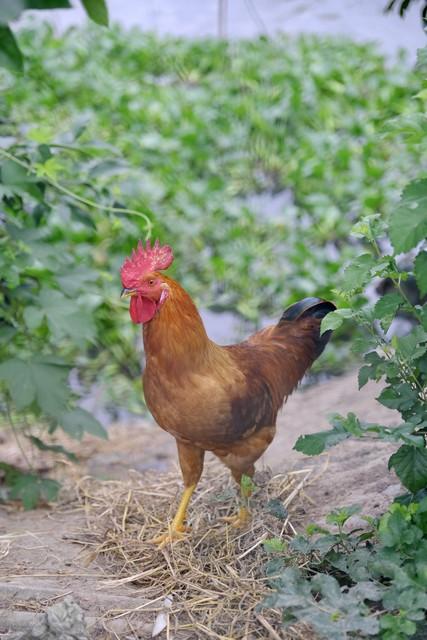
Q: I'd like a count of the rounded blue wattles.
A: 0